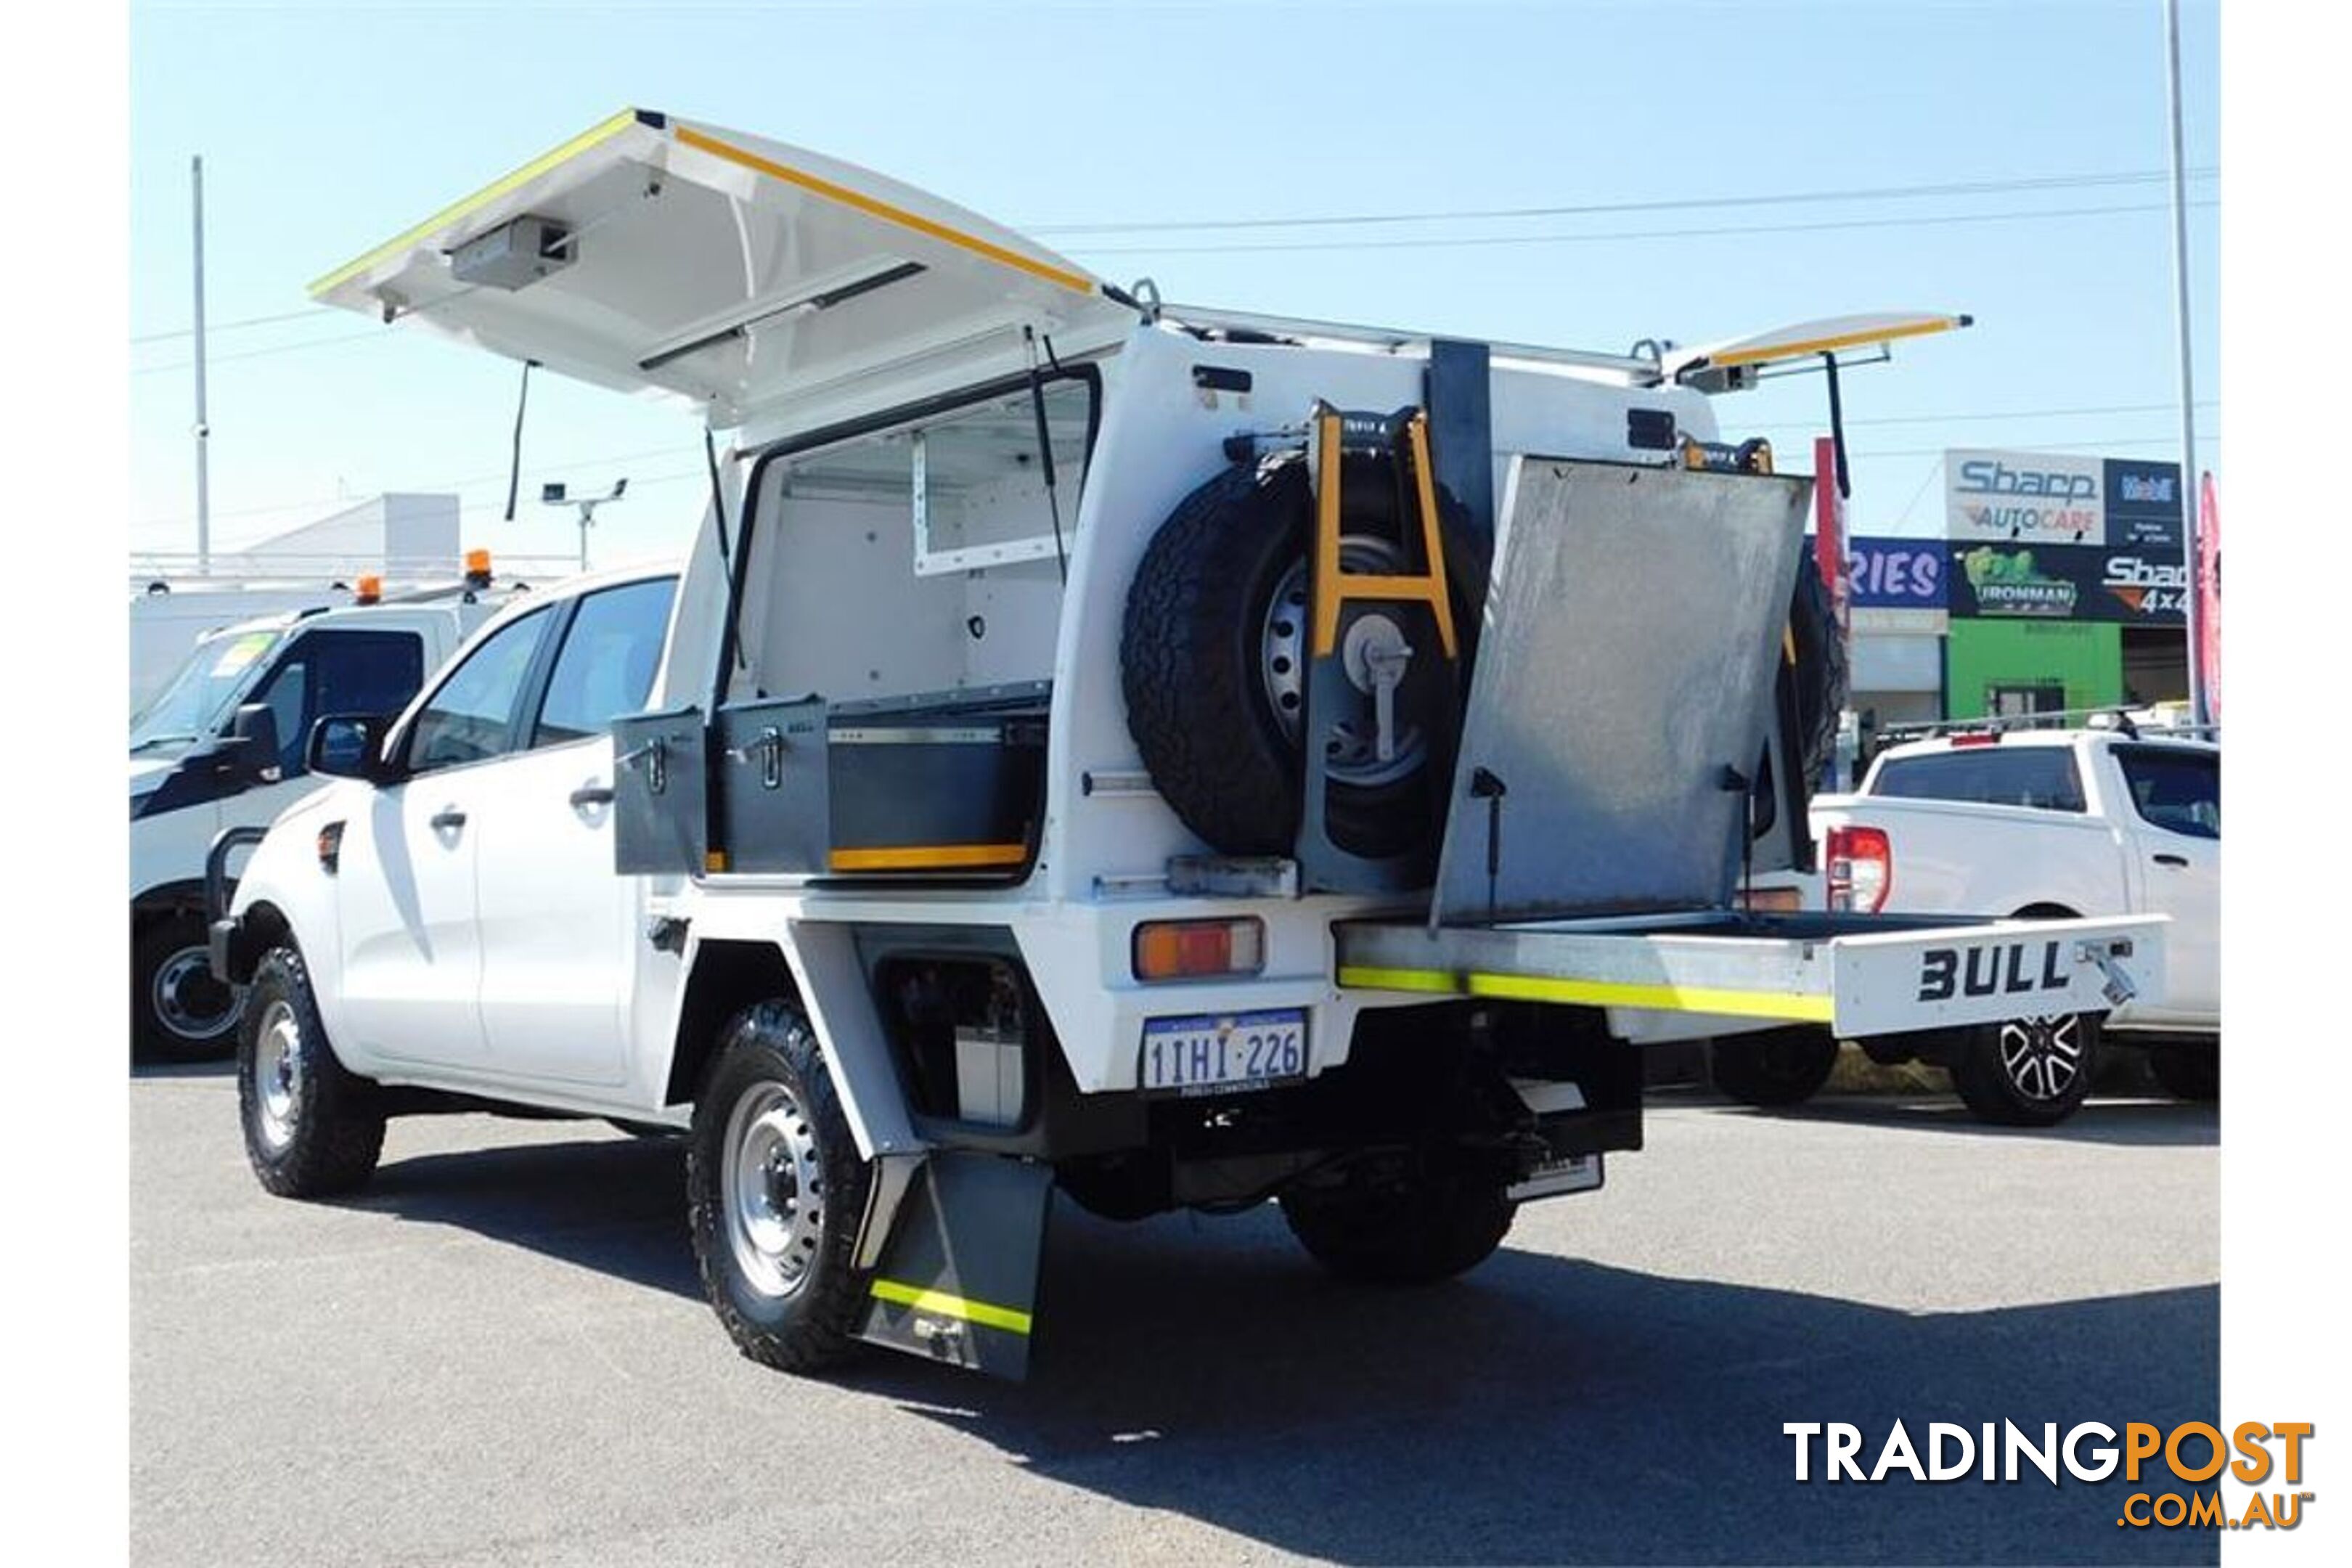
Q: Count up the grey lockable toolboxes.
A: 2